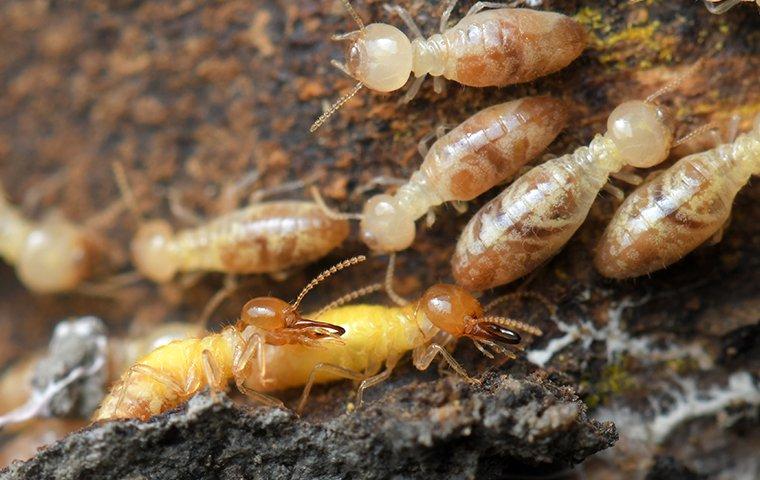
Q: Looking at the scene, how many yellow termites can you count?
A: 2